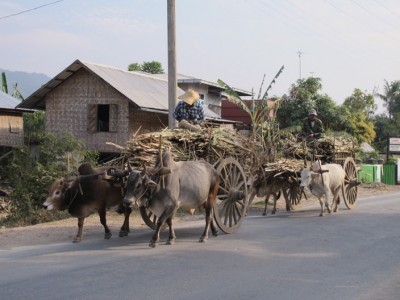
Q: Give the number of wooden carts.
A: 2